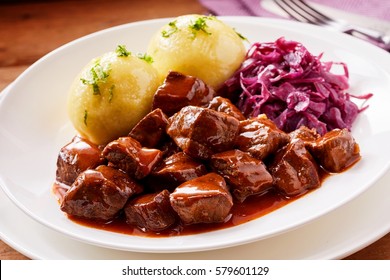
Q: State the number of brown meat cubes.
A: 15